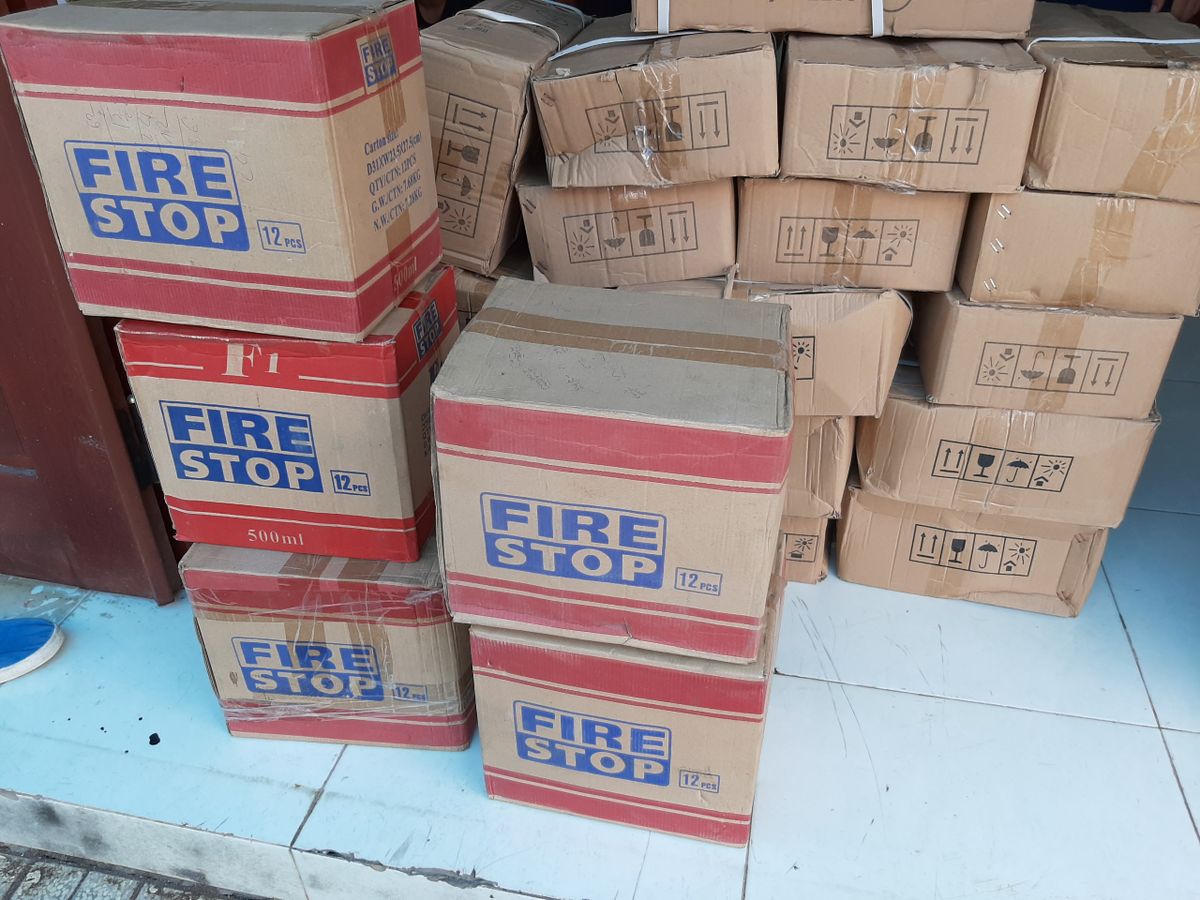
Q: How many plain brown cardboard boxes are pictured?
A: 15